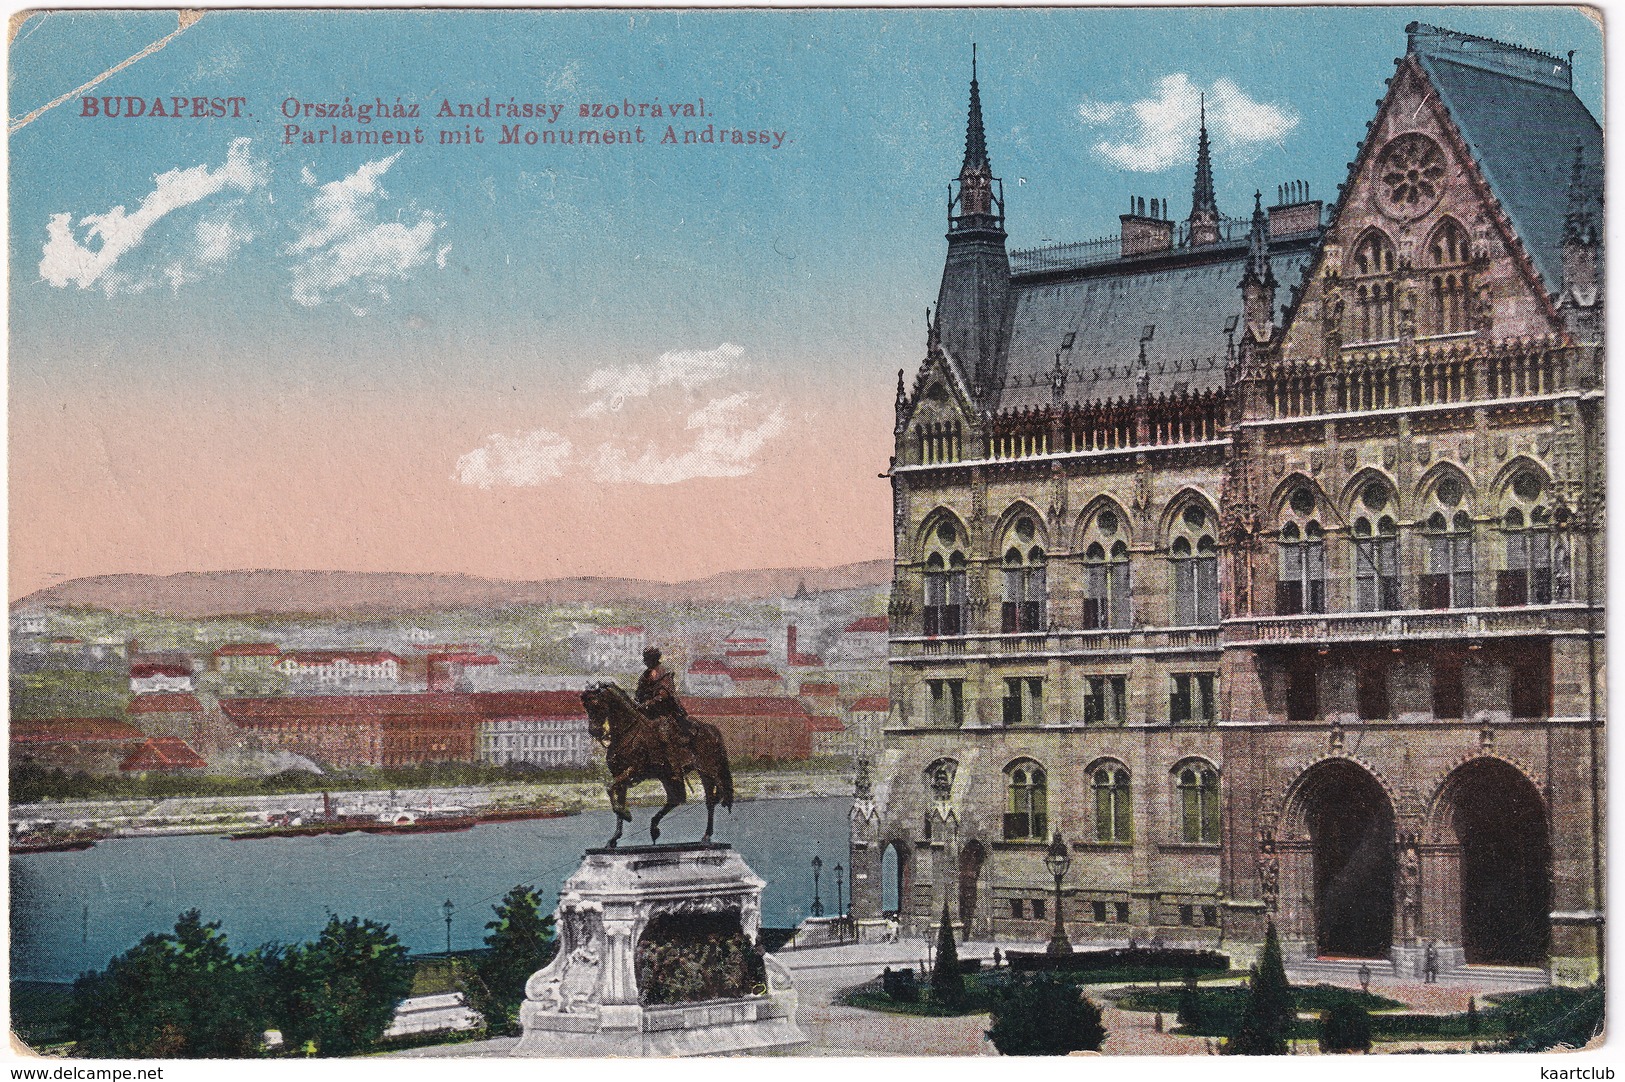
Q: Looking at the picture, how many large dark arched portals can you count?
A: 2